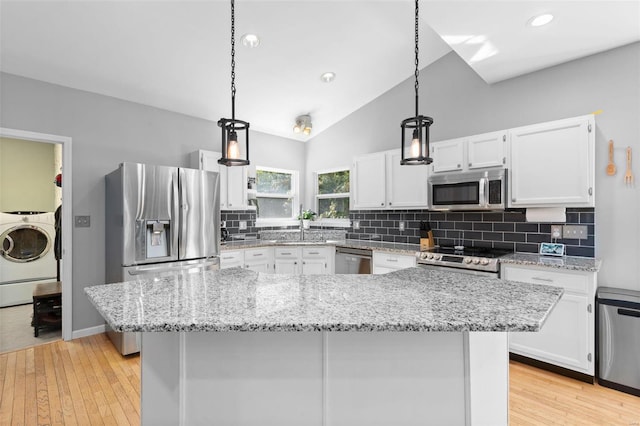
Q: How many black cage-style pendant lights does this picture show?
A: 2